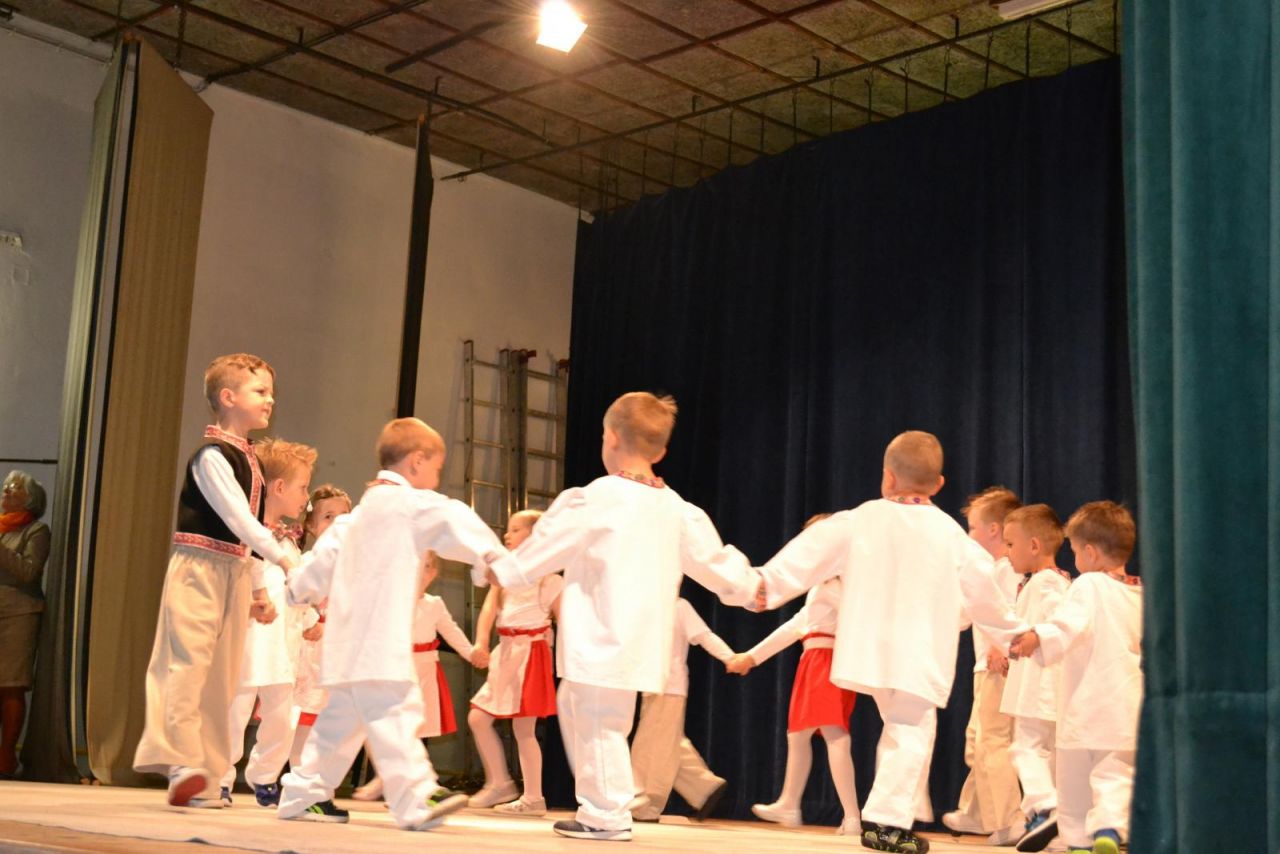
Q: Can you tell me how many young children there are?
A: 13